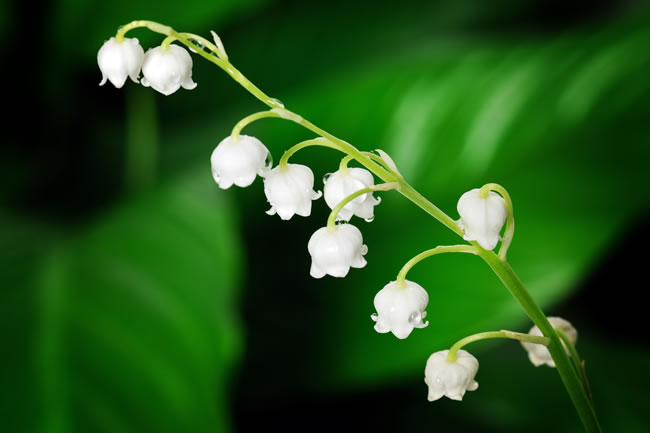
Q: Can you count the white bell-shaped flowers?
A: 10